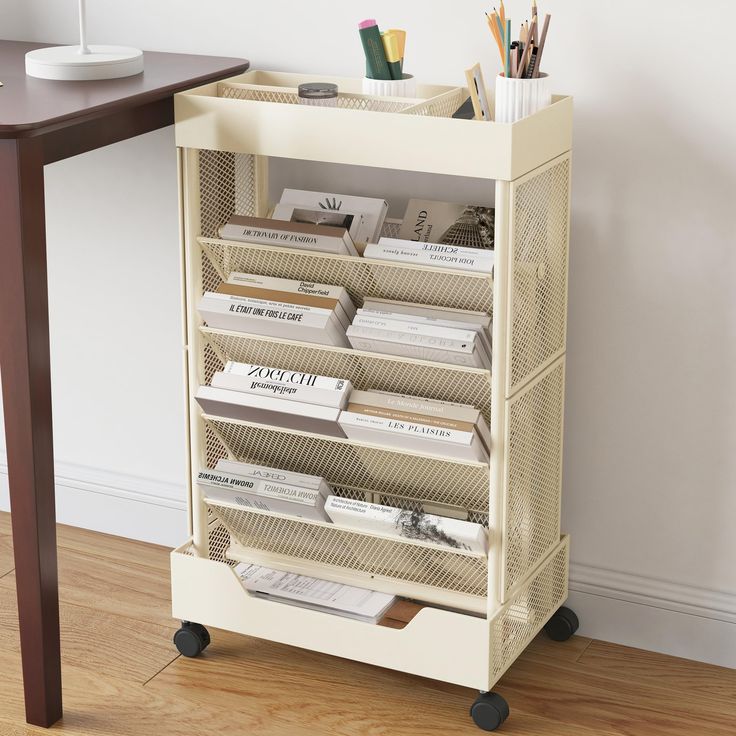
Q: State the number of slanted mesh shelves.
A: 4